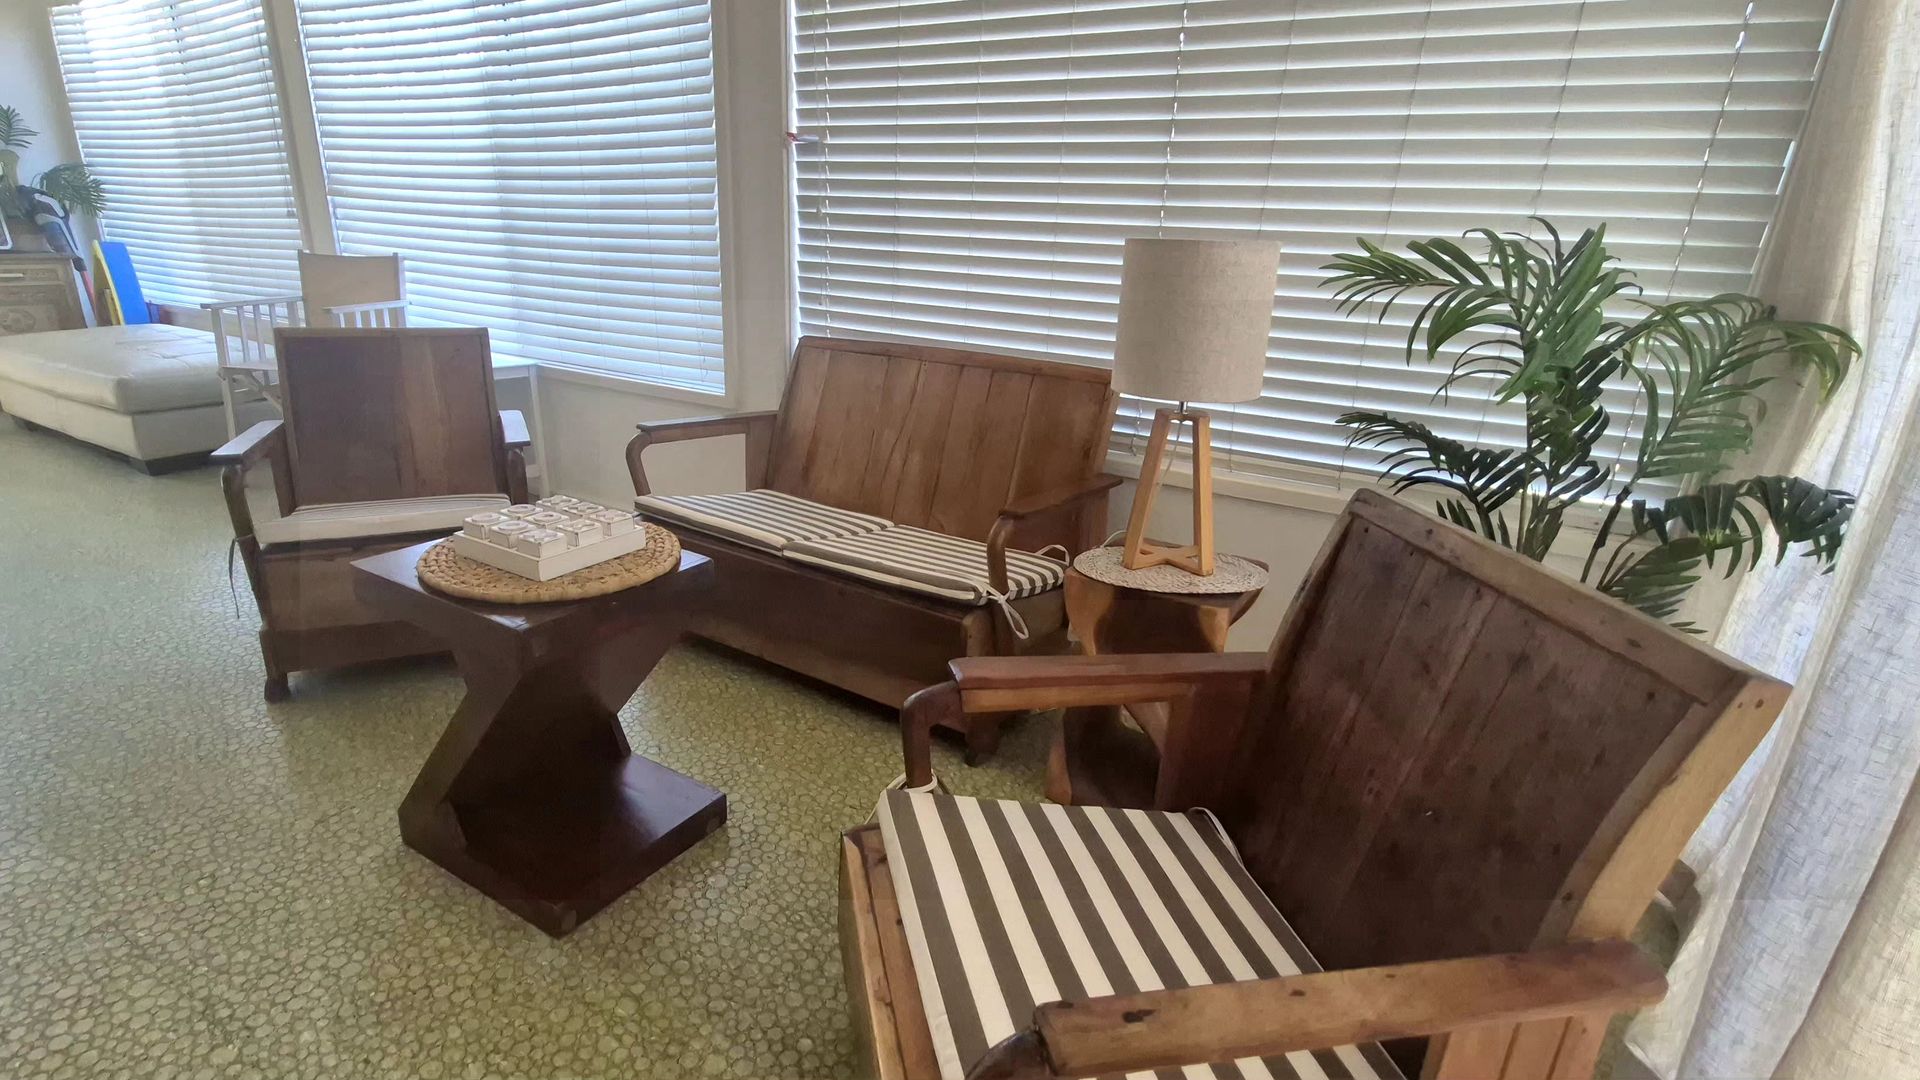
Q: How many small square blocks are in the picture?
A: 9